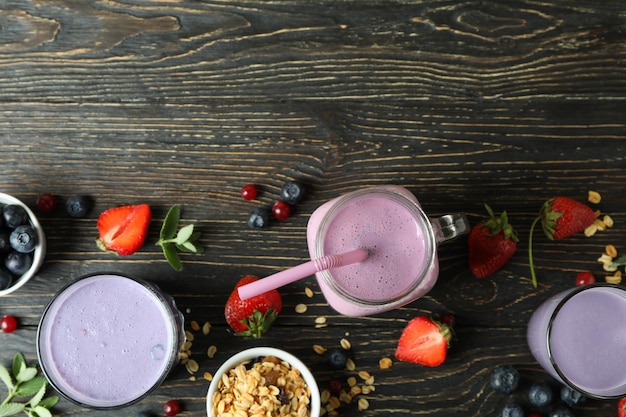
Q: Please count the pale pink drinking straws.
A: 1